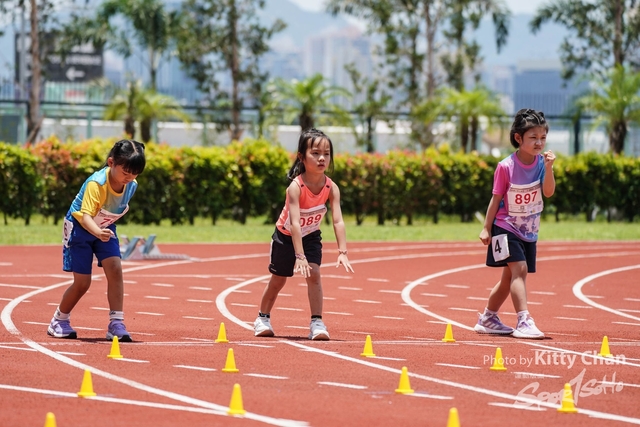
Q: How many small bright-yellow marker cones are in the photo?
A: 13